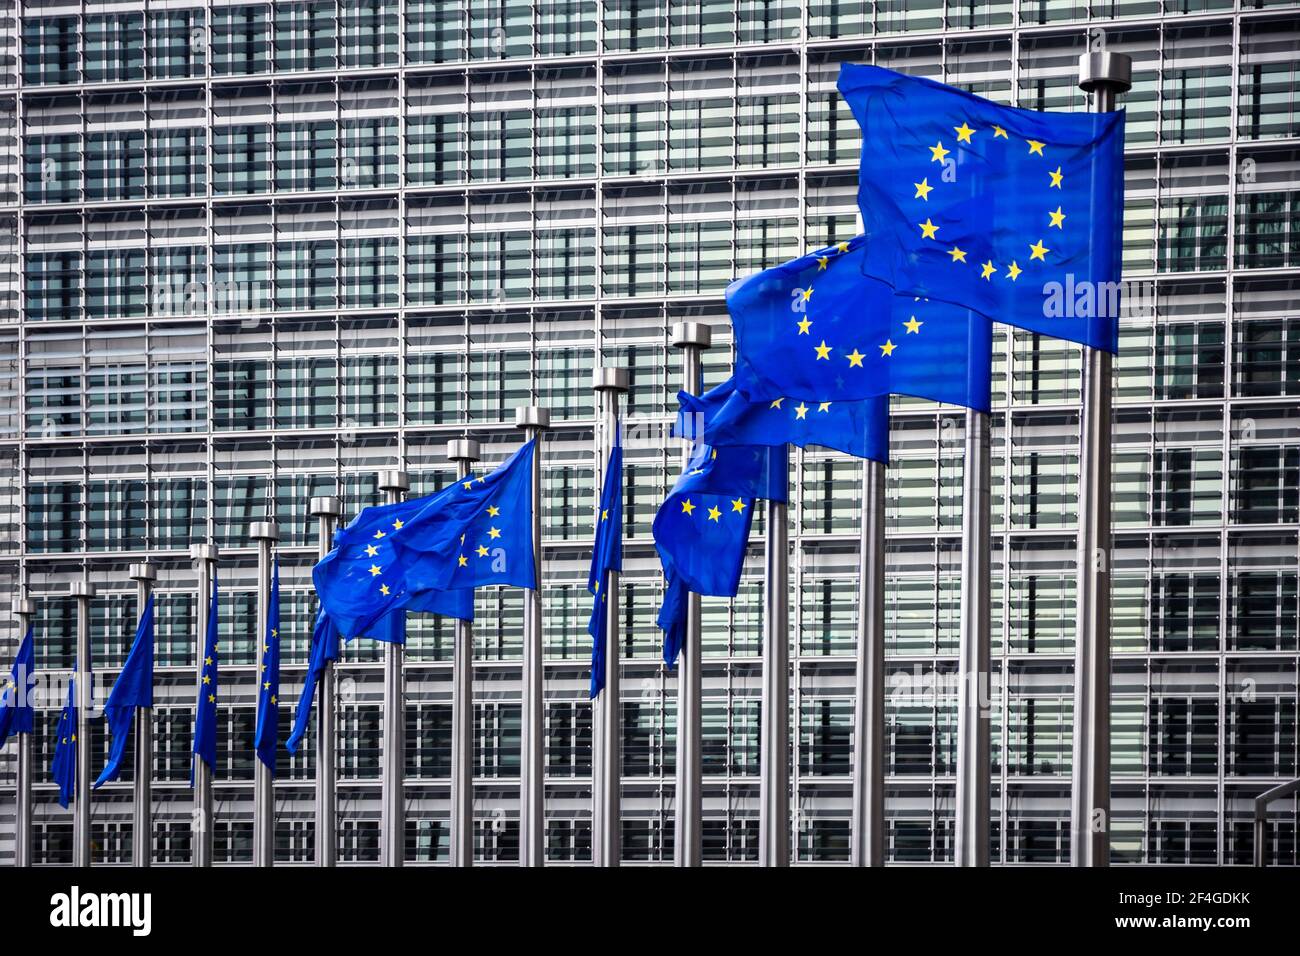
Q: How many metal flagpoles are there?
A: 15